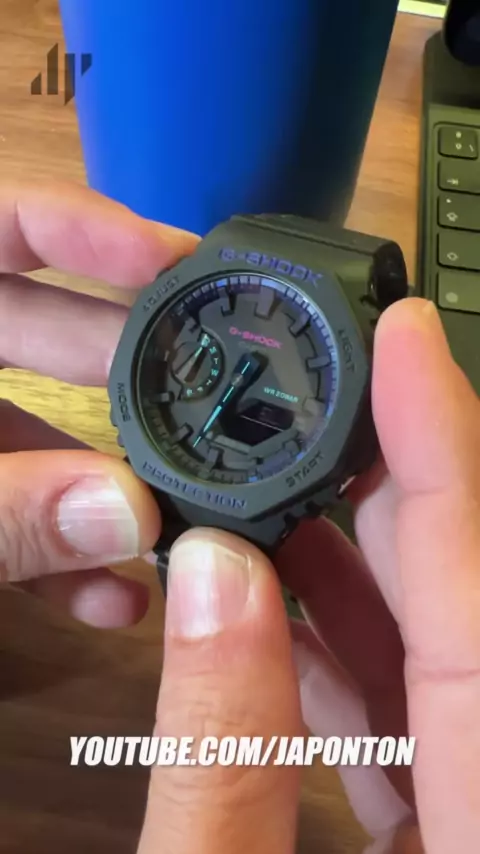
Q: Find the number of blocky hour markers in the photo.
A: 11